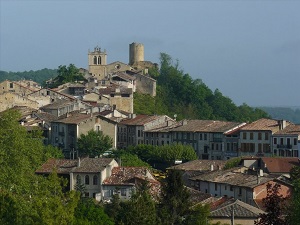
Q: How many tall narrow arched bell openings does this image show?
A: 2